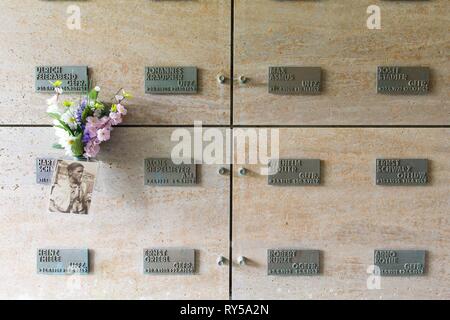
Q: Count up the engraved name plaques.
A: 12